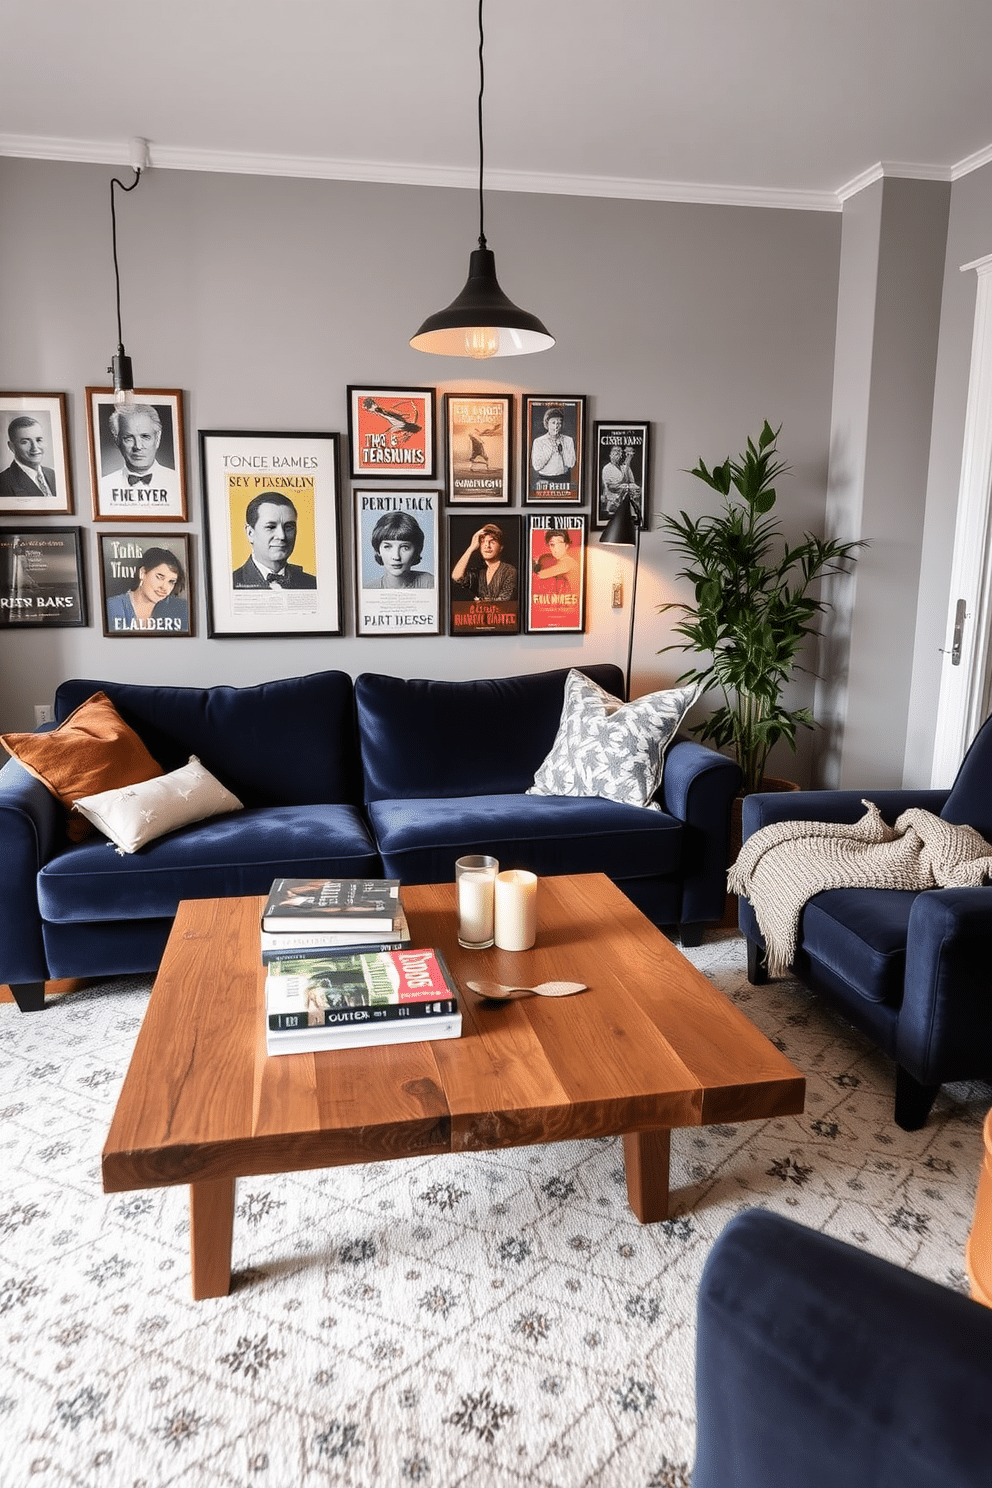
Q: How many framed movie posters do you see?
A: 12